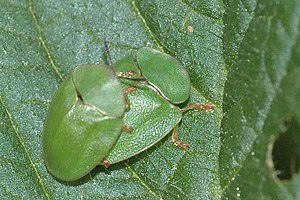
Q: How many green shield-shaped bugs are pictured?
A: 2